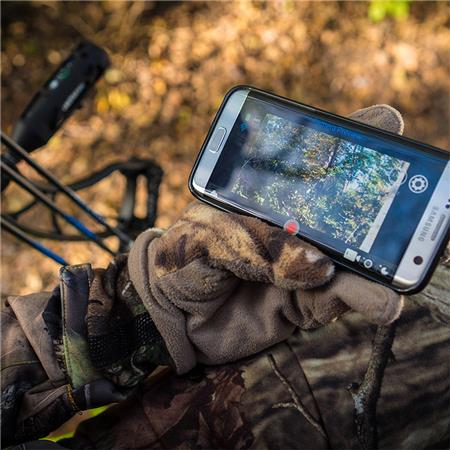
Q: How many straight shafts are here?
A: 3